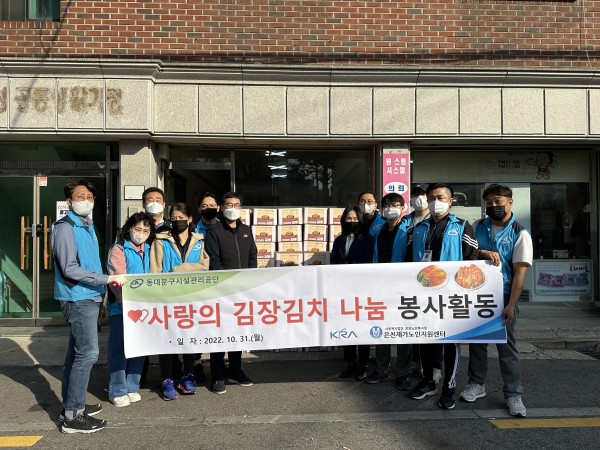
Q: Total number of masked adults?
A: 12